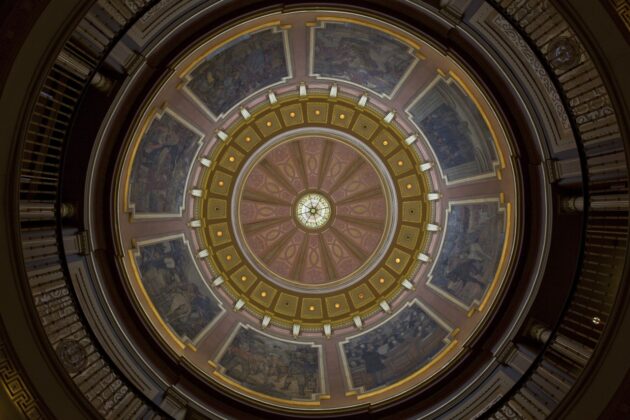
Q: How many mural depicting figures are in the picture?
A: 8